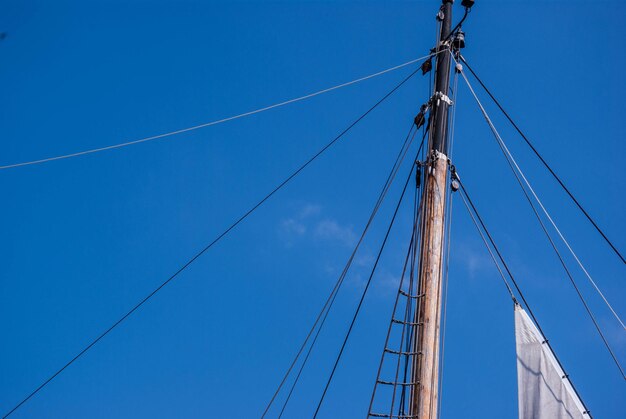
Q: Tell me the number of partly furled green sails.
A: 0